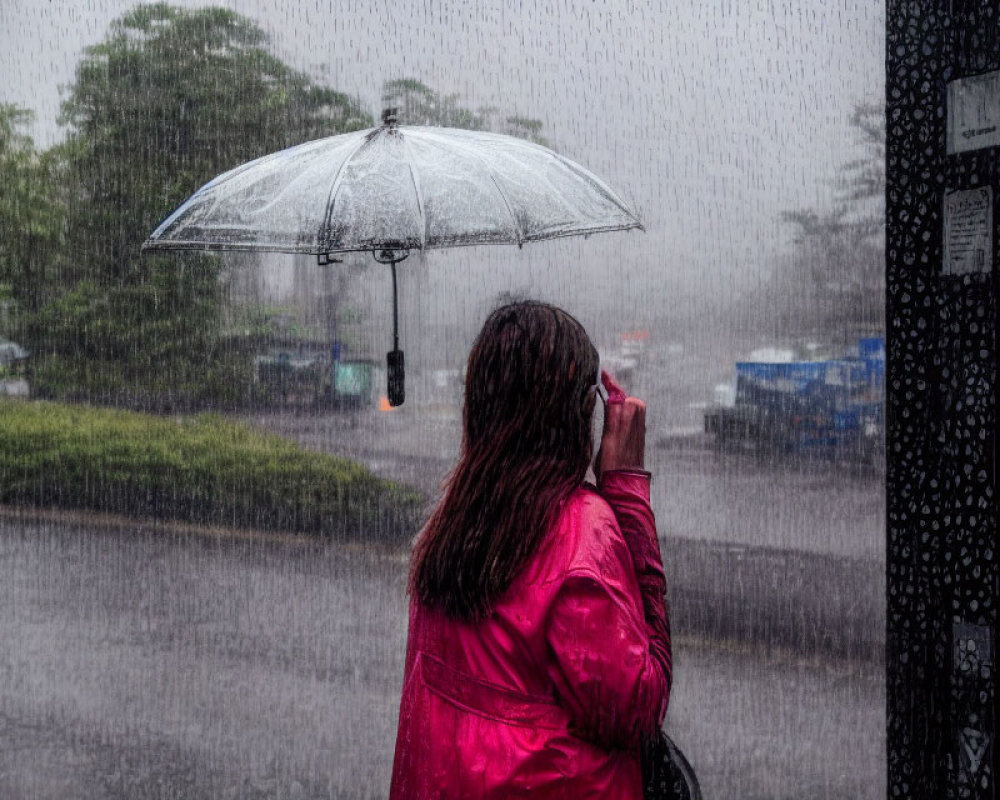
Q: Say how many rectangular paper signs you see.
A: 2